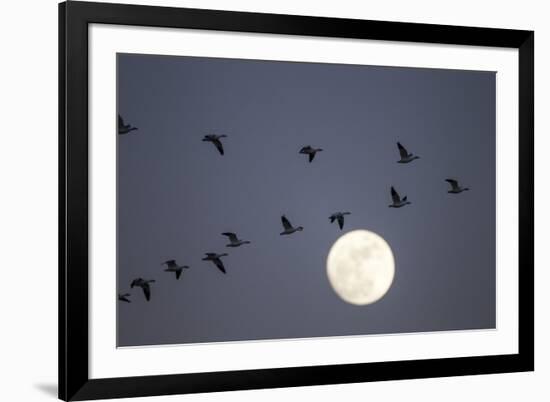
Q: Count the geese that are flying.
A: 13